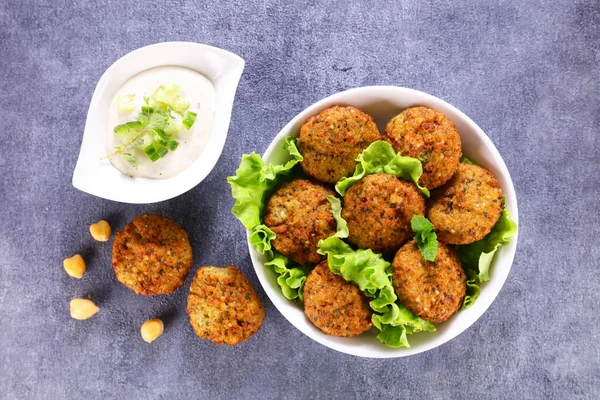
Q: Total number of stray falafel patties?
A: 2